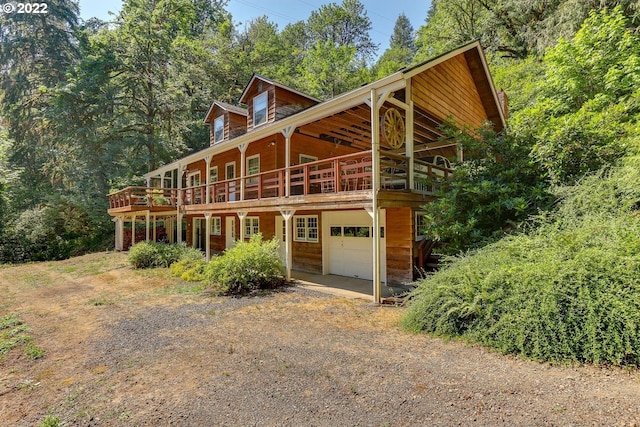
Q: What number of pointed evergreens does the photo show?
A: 1